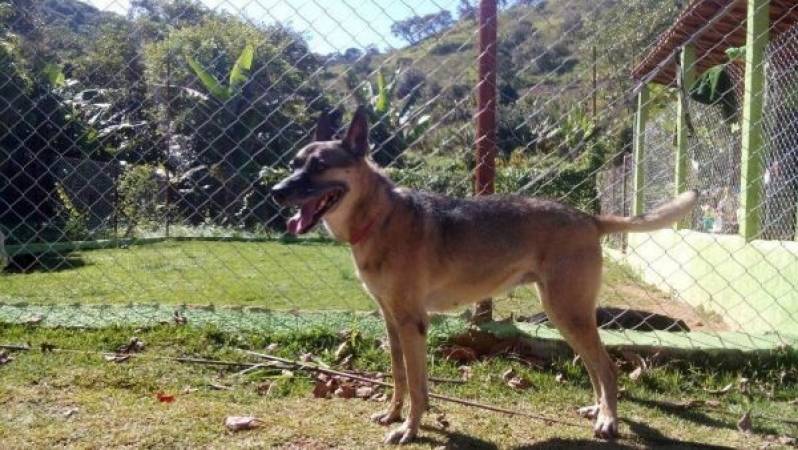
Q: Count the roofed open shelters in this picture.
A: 1